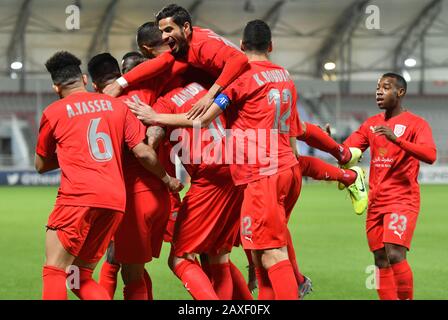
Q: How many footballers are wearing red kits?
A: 8